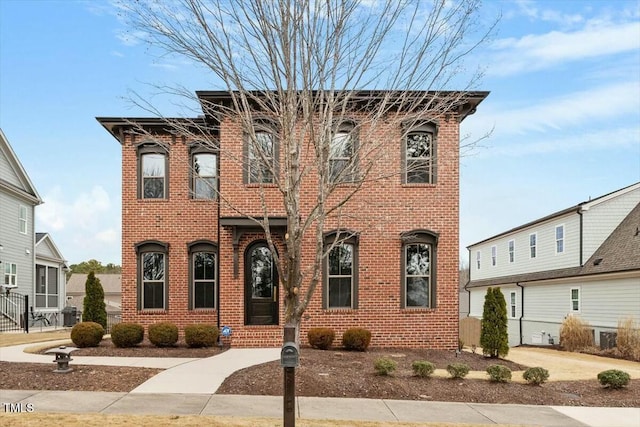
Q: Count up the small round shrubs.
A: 12